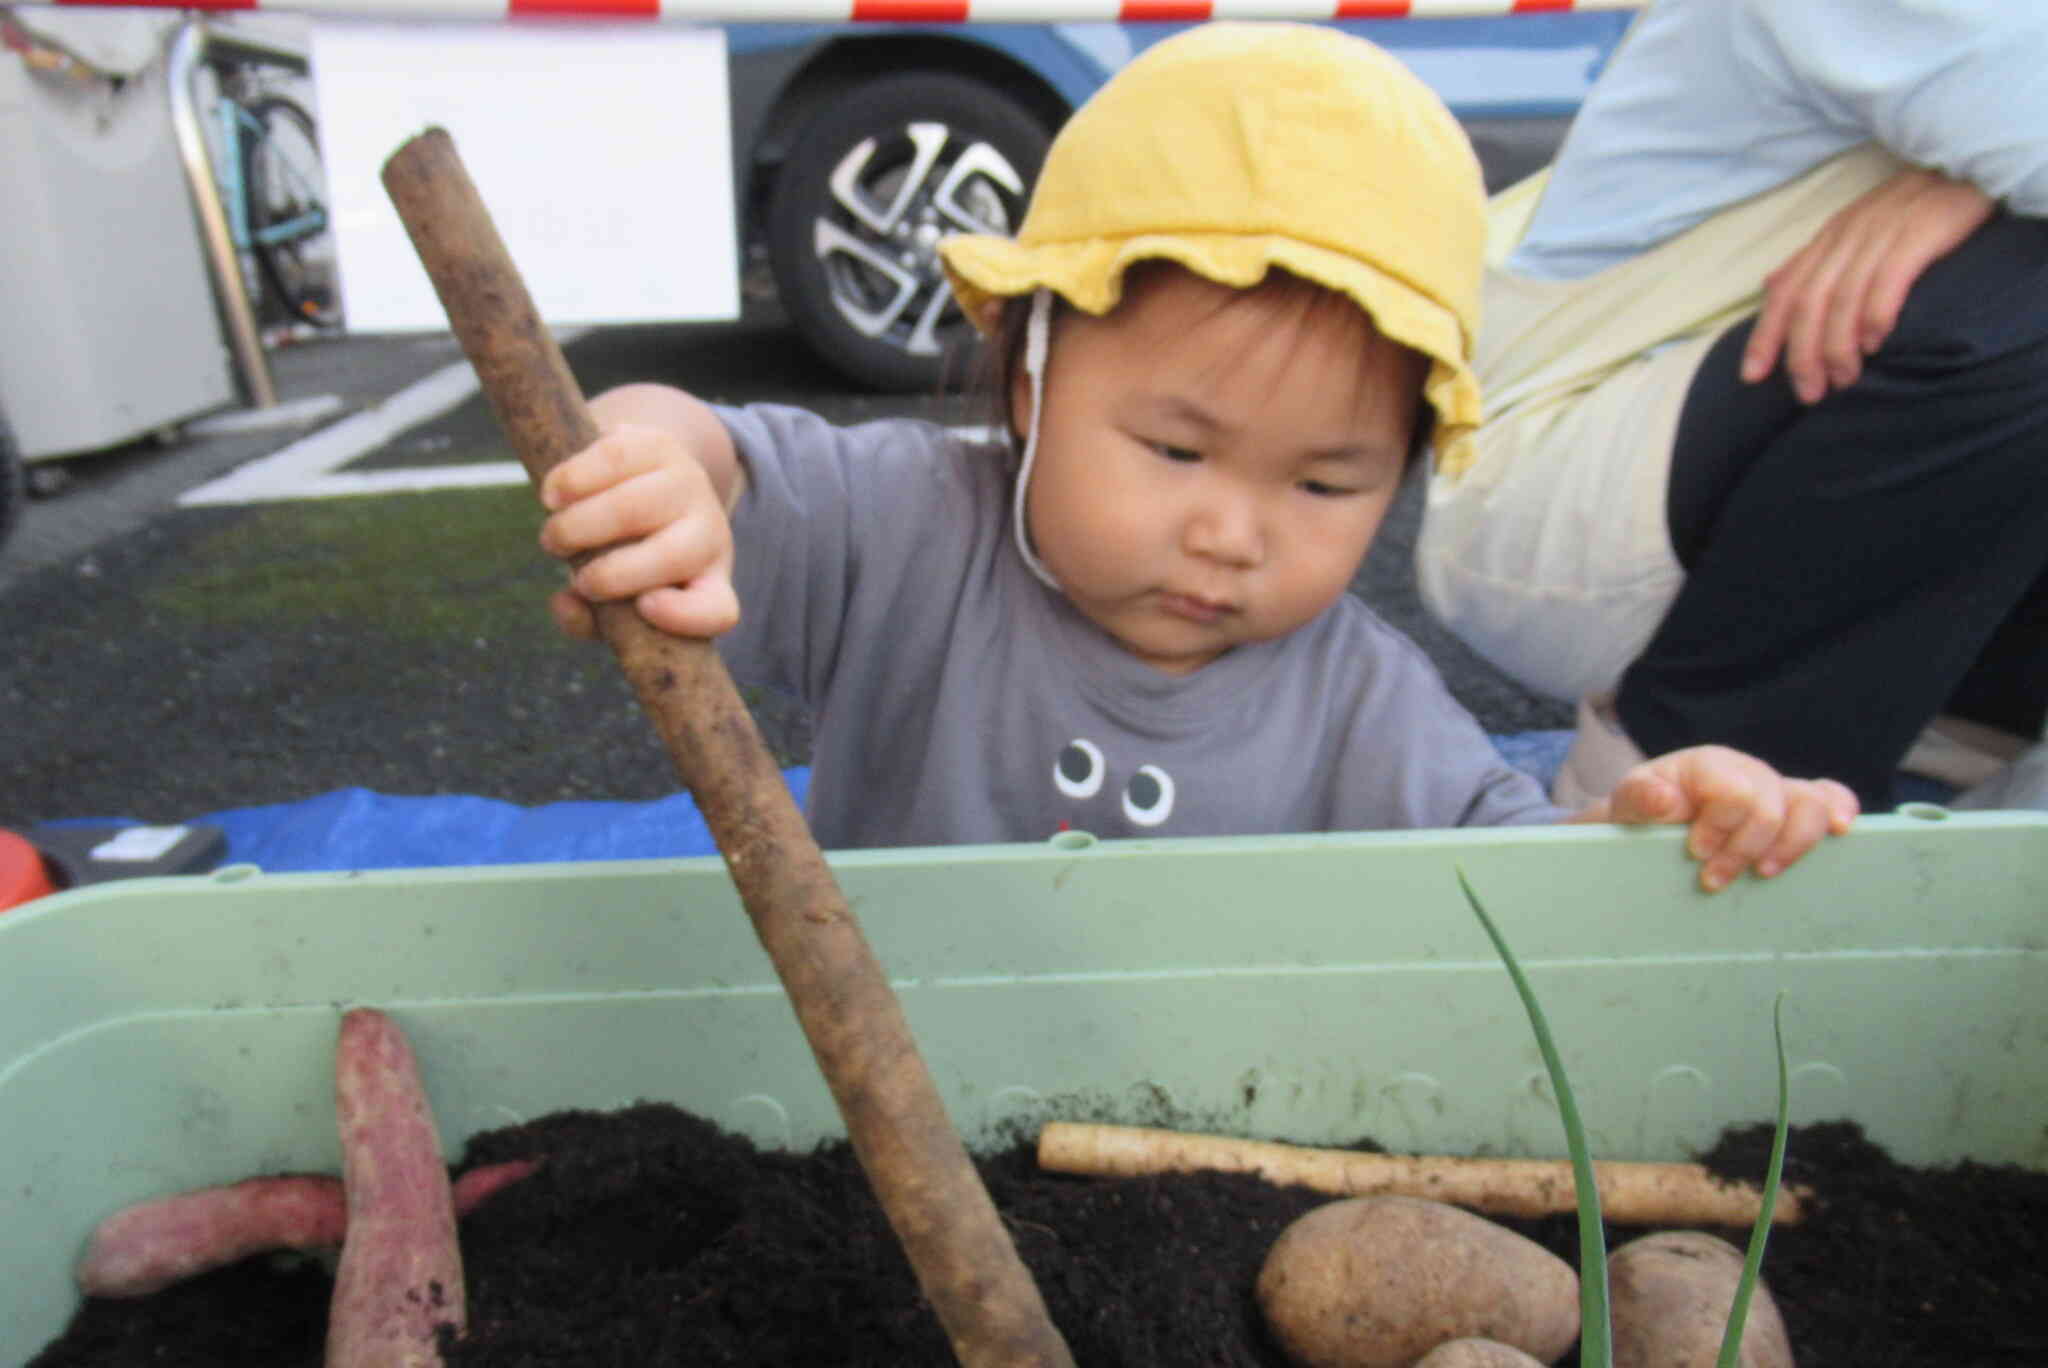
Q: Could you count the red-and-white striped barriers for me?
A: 1